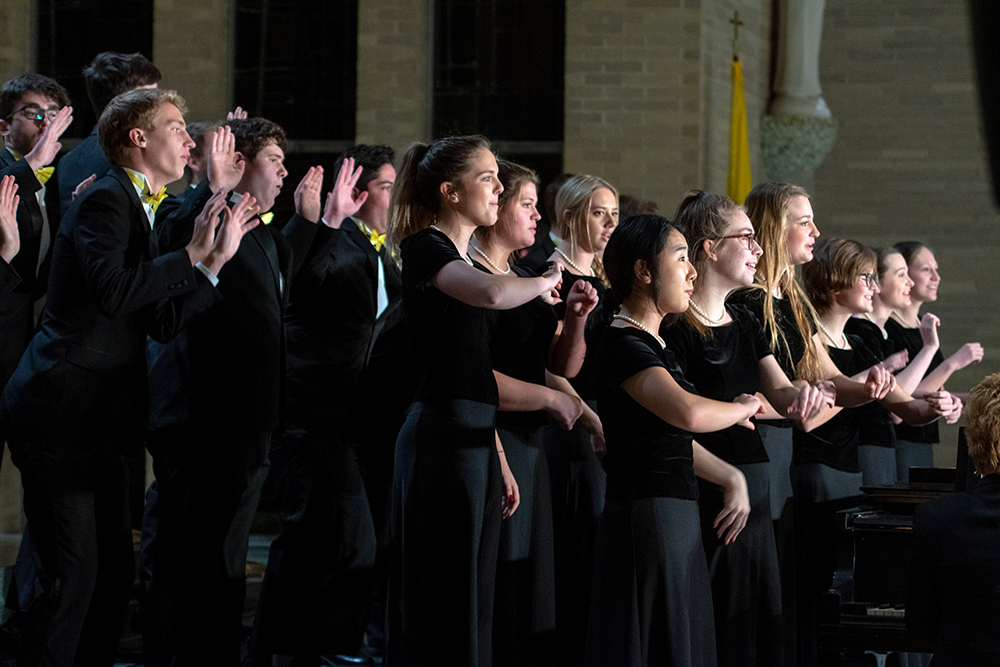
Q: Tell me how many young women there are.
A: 9